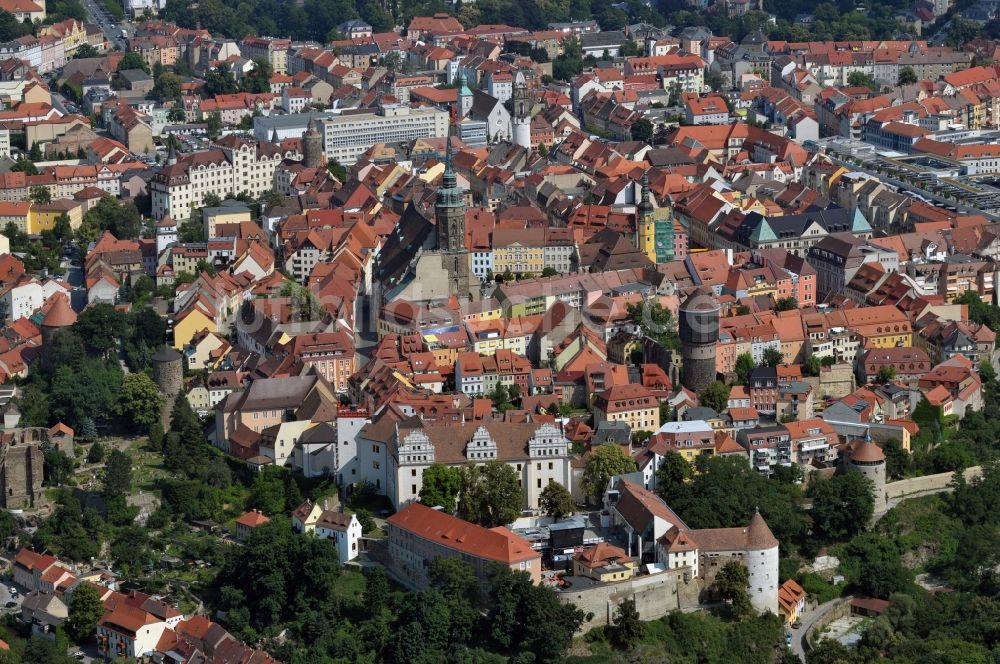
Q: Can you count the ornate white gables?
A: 3